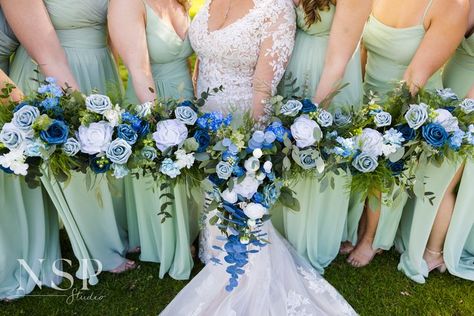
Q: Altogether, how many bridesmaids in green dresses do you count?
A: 6